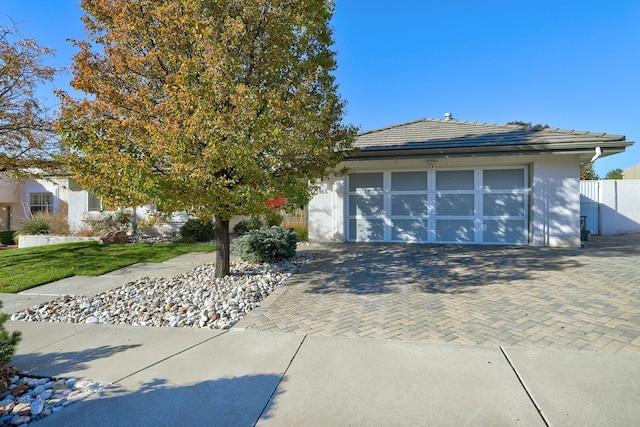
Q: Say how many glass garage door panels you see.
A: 12